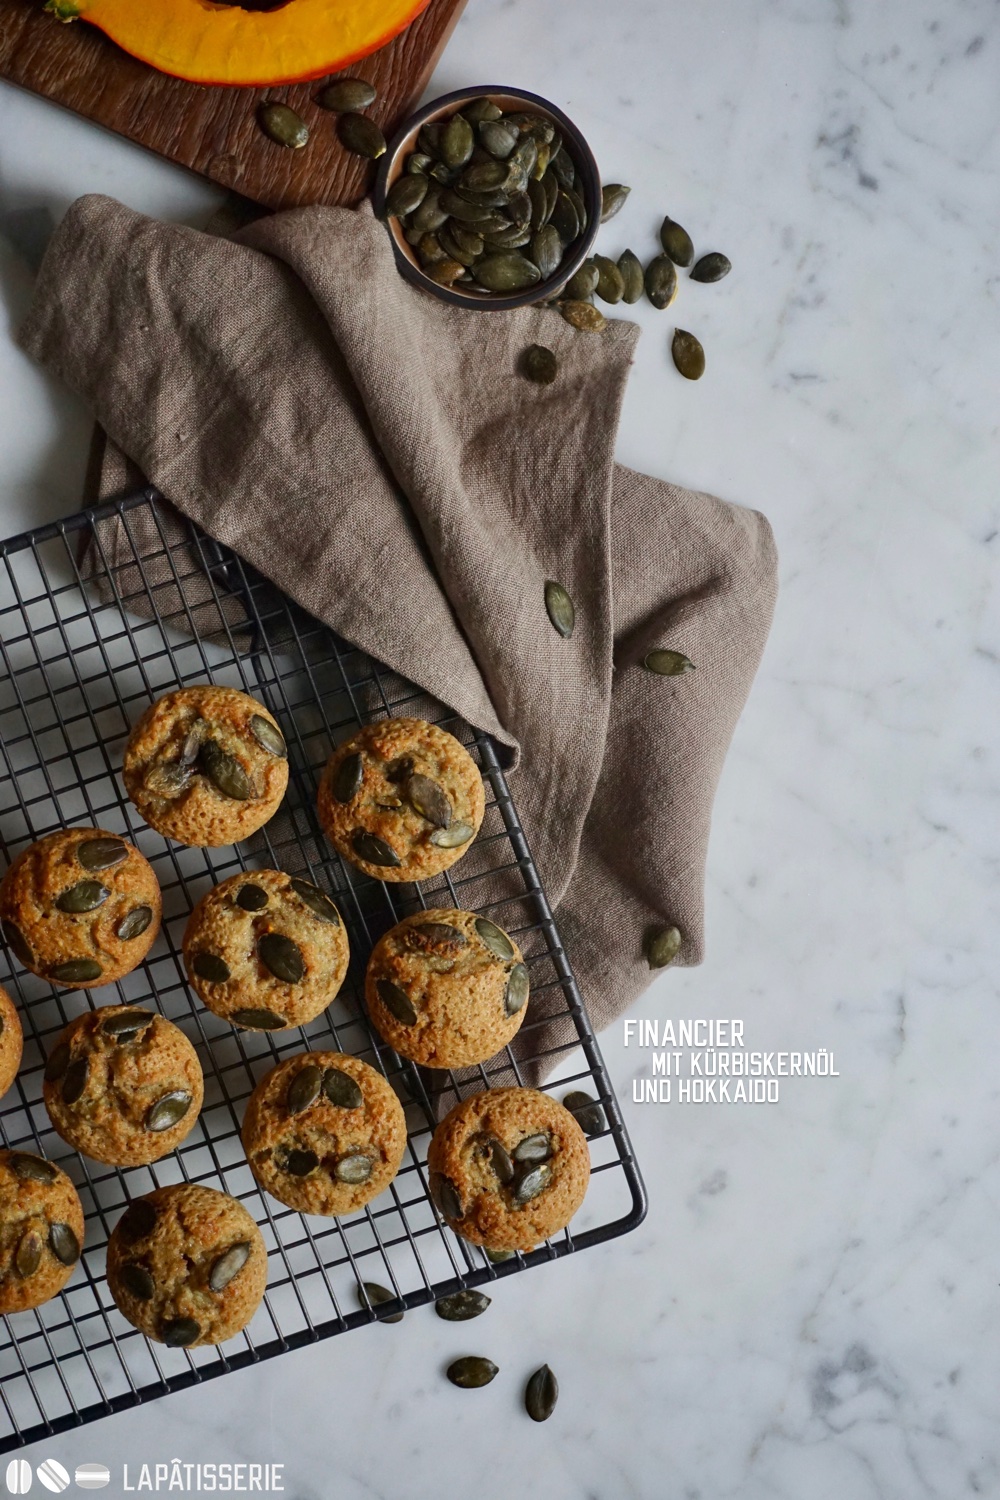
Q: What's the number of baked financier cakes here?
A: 11